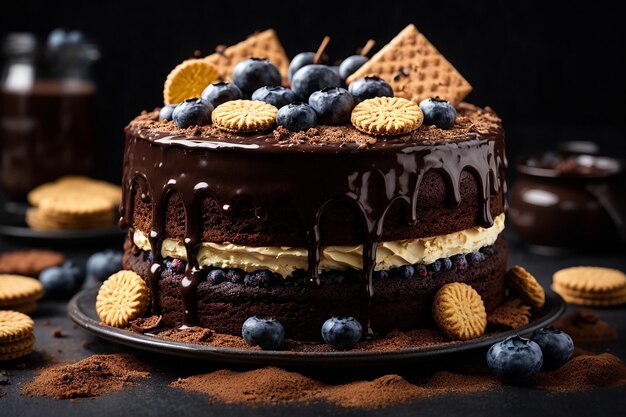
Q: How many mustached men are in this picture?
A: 0